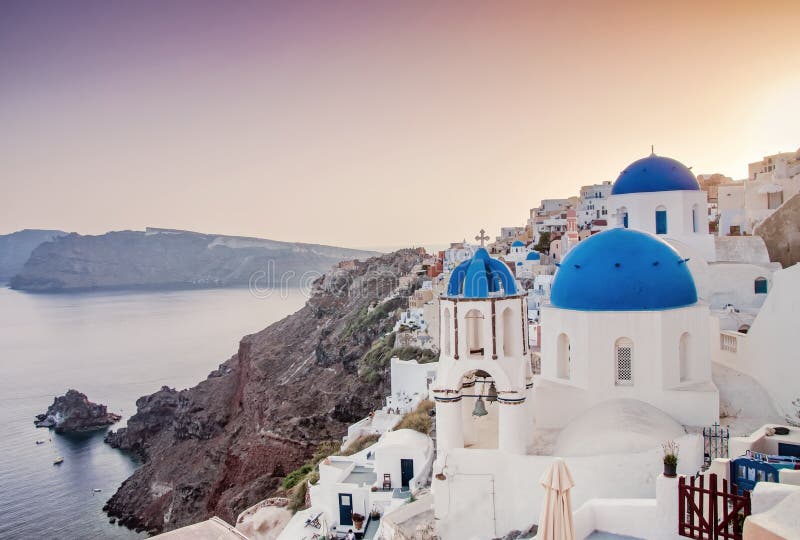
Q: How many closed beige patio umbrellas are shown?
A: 1